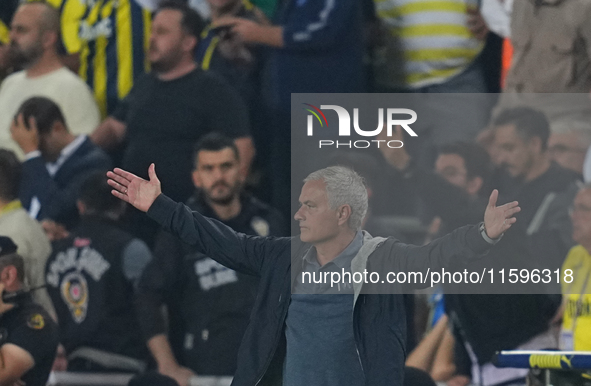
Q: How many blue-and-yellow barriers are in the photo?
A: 1